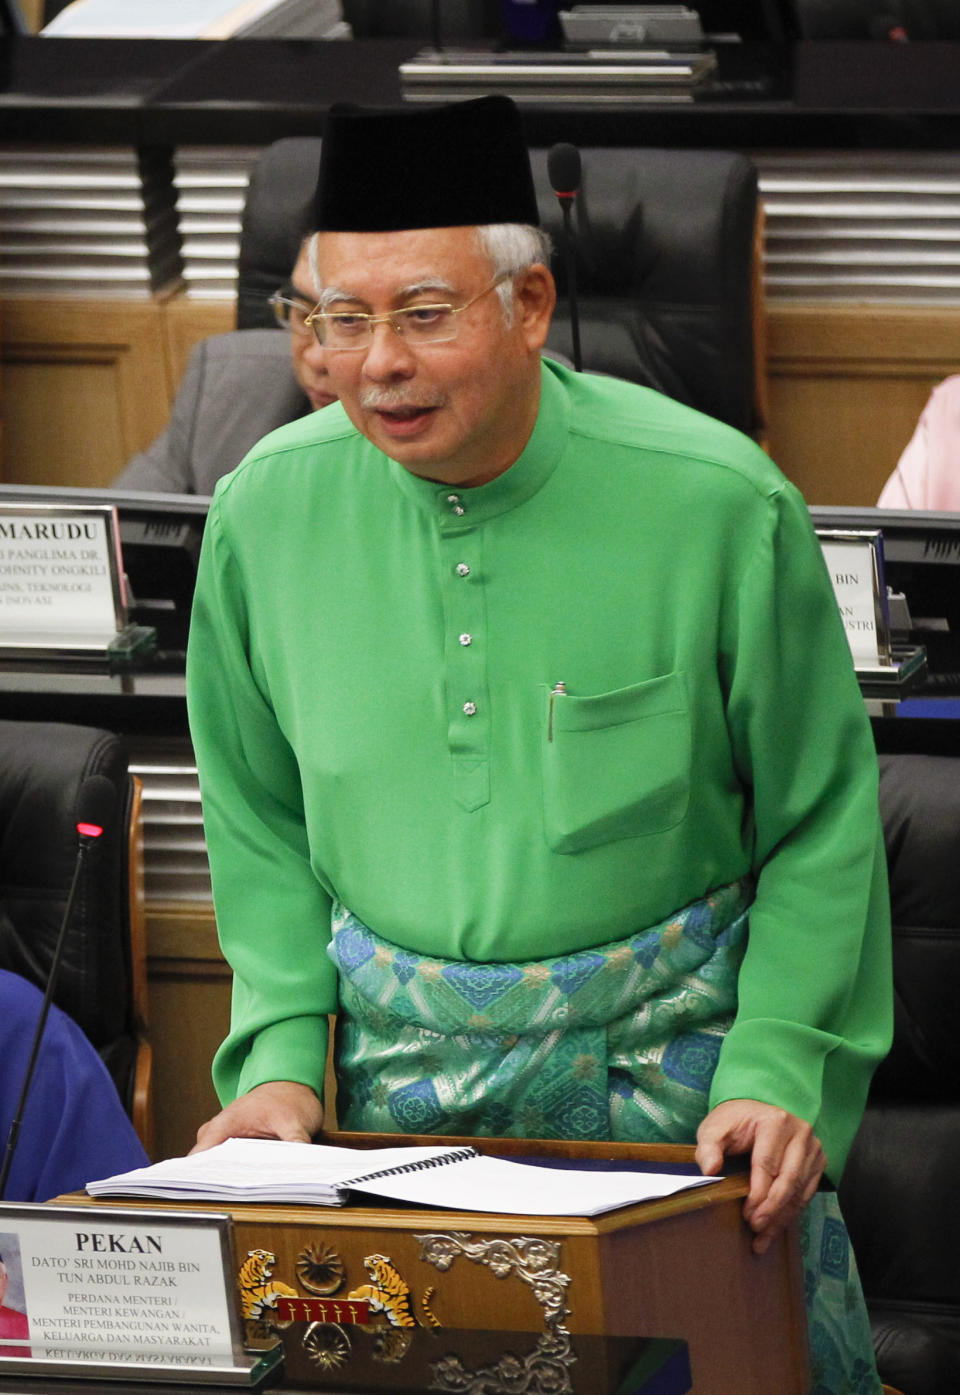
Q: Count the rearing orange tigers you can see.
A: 2